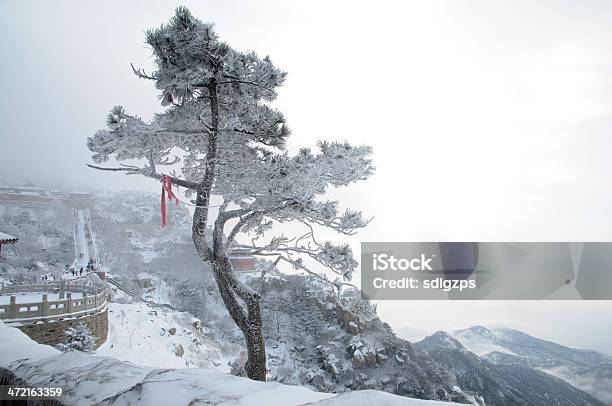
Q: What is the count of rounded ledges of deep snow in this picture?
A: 1